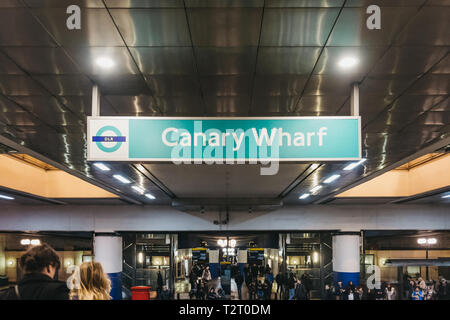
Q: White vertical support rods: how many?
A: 2